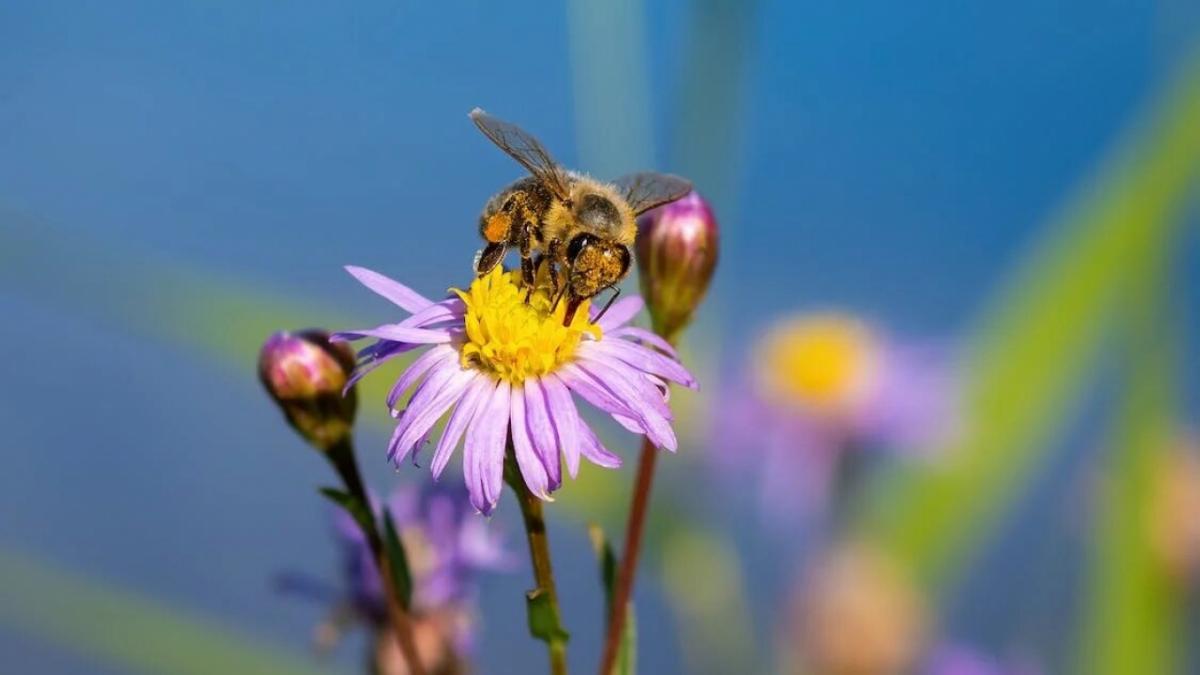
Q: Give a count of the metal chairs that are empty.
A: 0